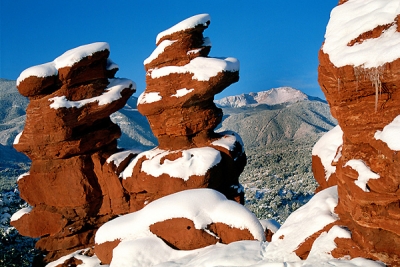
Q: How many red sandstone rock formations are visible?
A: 3